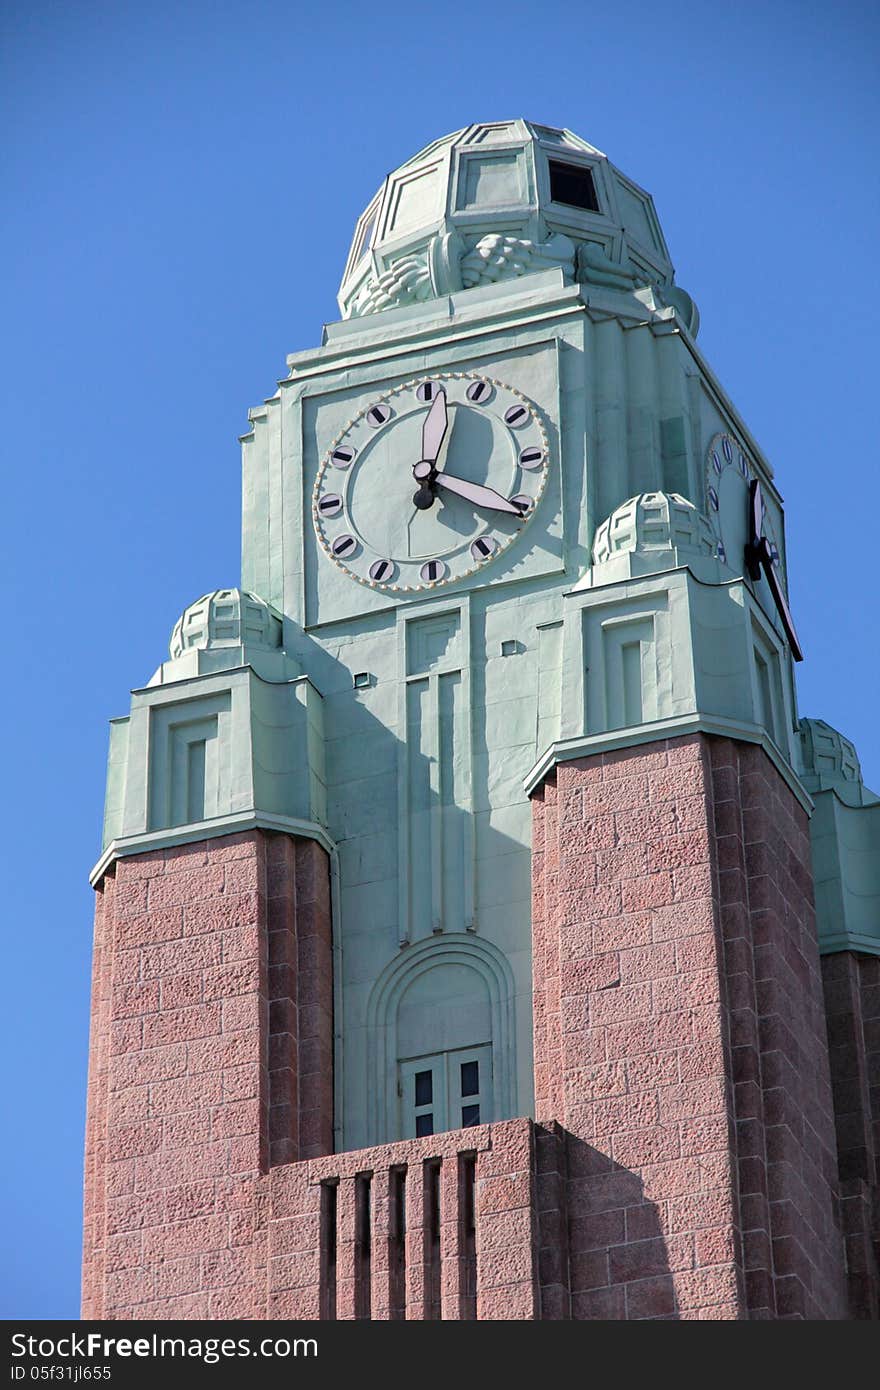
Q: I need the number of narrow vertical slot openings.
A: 5